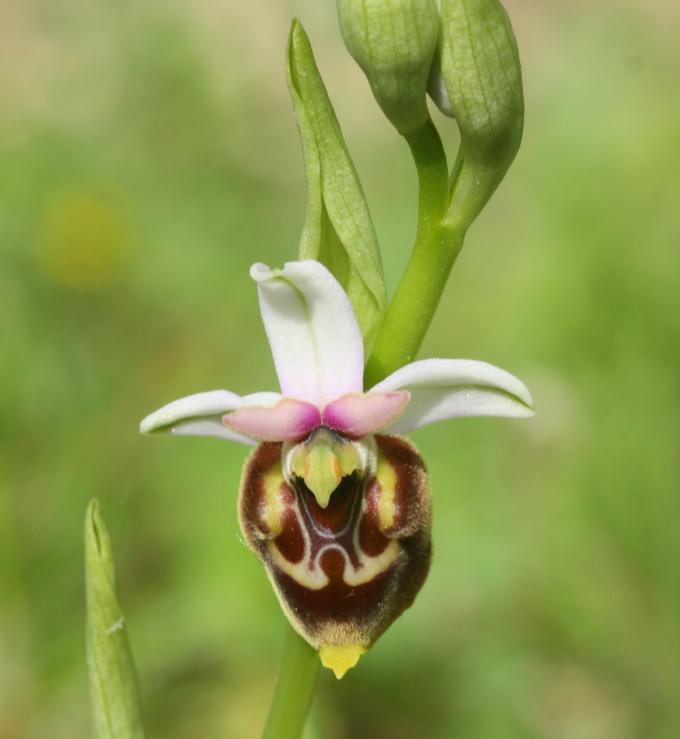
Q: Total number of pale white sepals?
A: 3